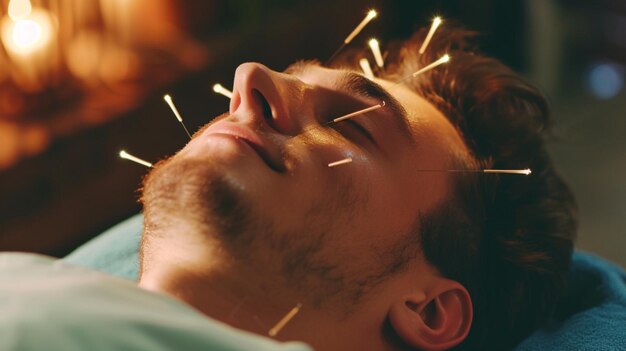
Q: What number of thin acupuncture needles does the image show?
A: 12